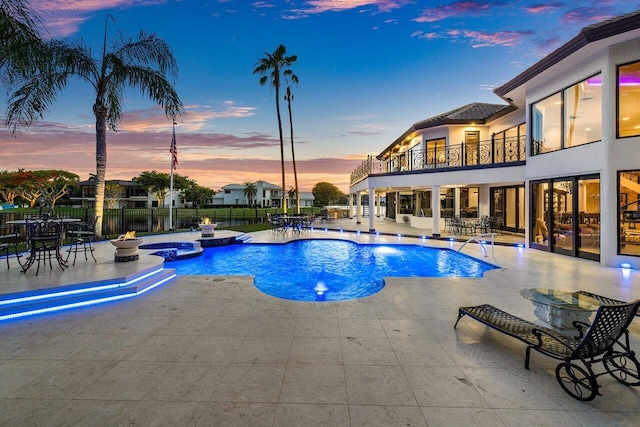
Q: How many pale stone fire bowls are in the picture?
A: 2